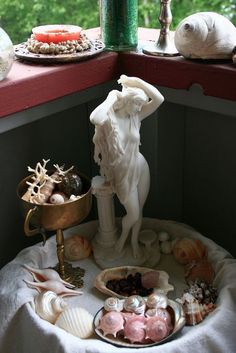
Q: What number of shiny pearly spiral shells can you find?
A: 3